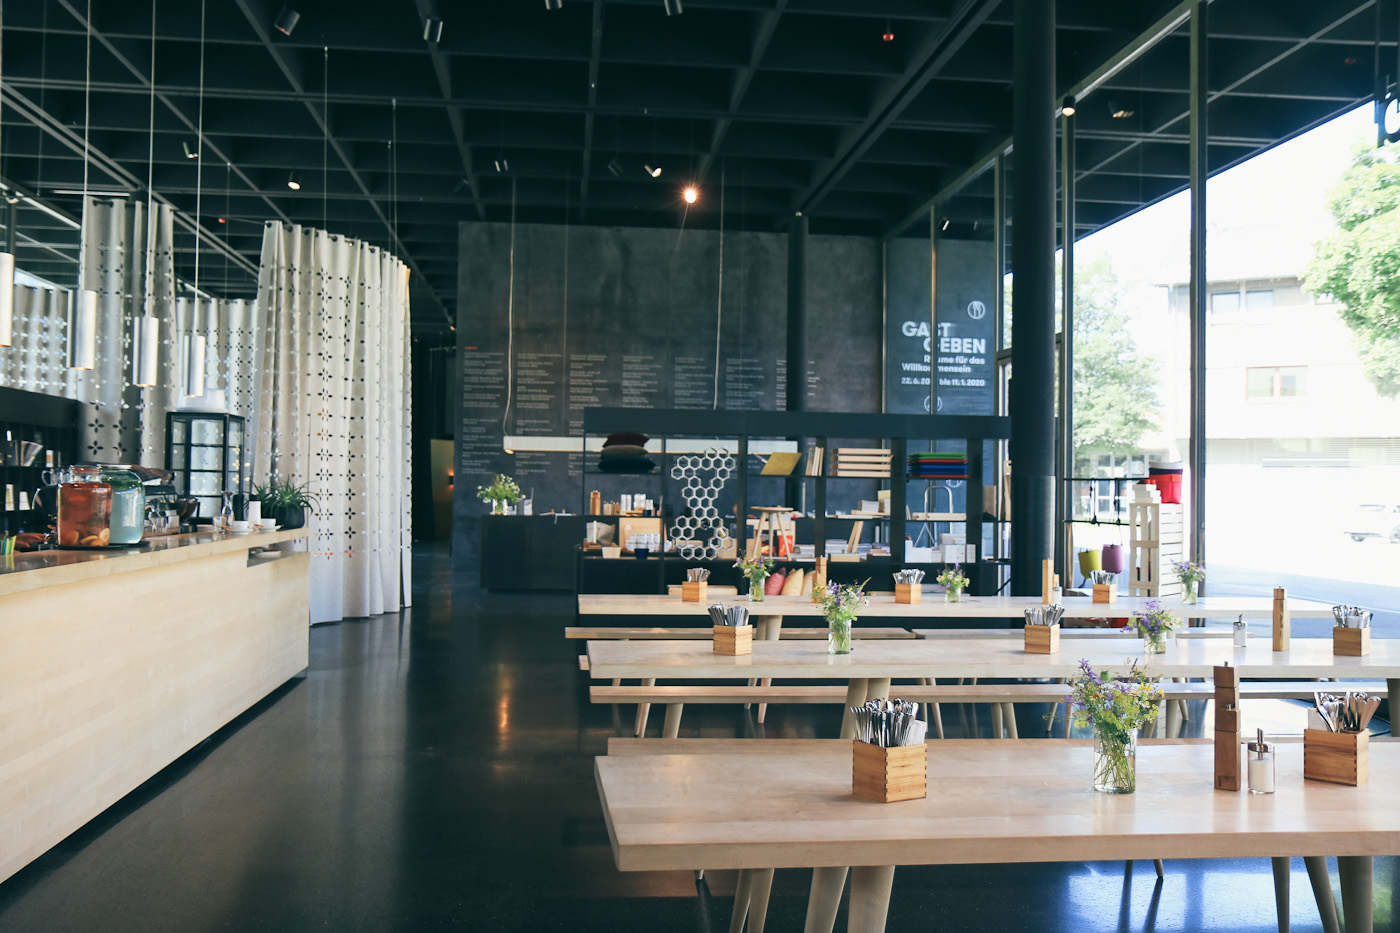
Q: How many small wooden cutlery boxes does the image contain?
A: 8